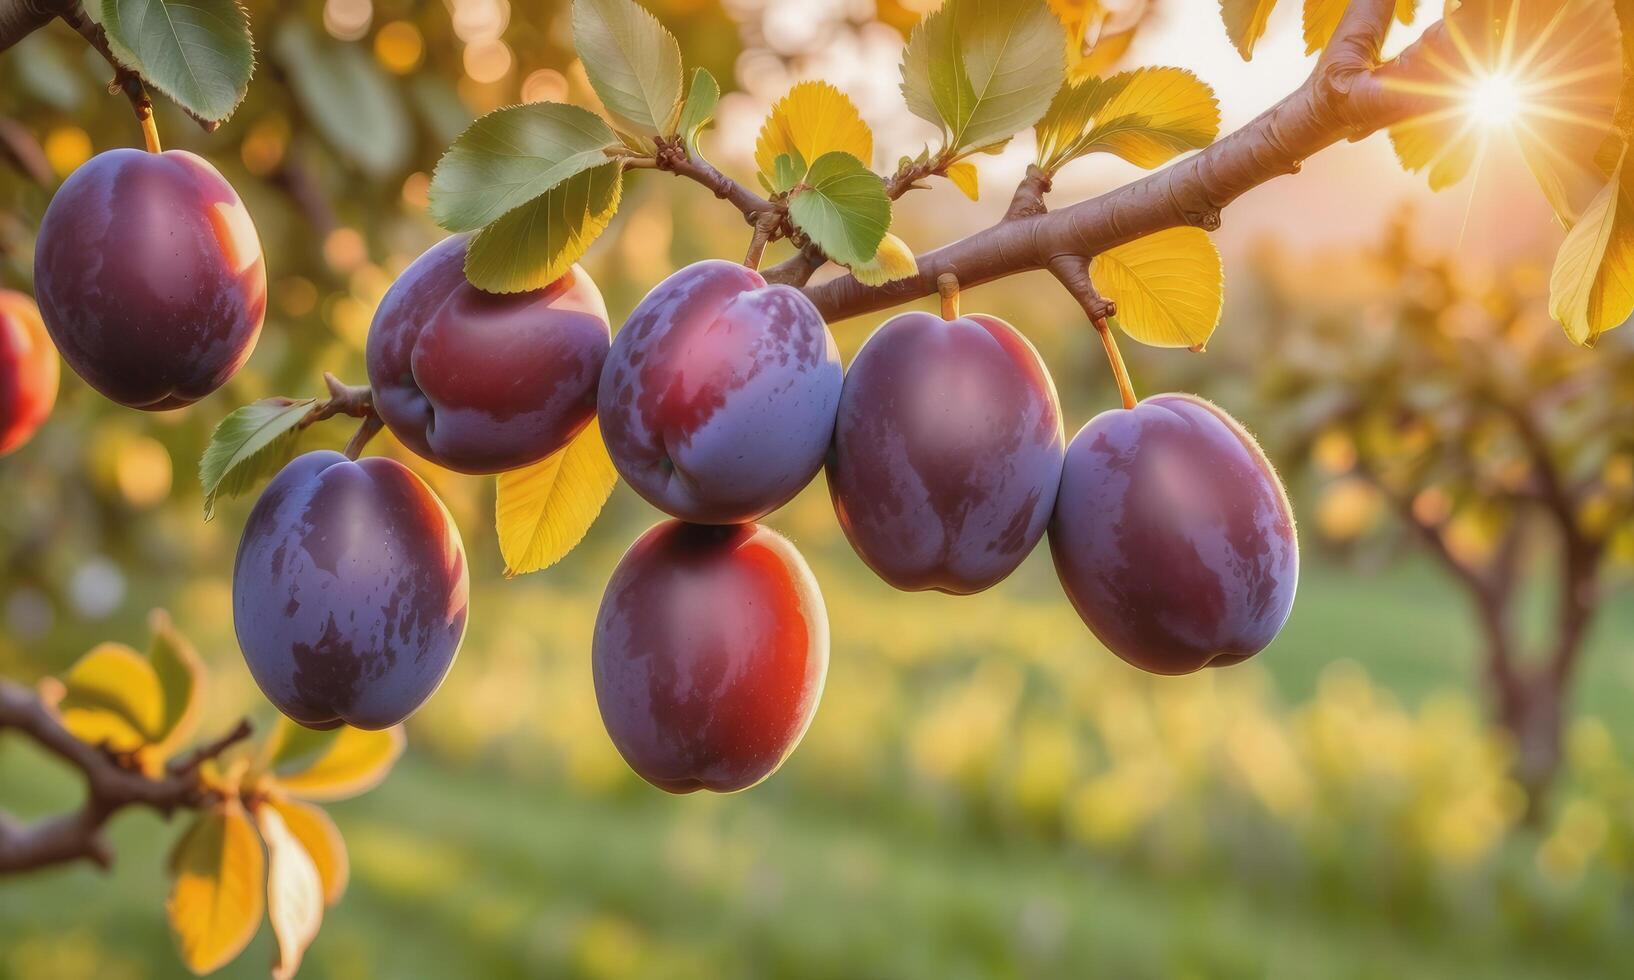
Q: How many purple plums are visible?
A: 7